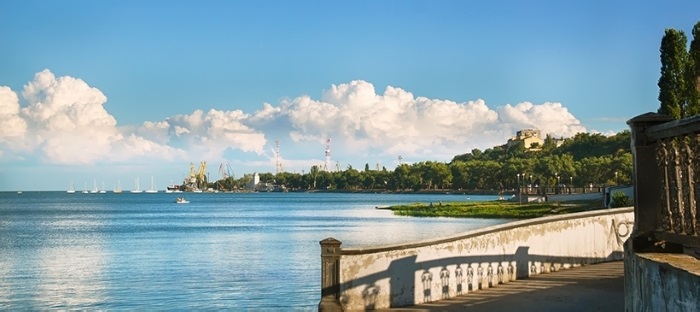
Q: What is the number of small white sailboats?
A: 7